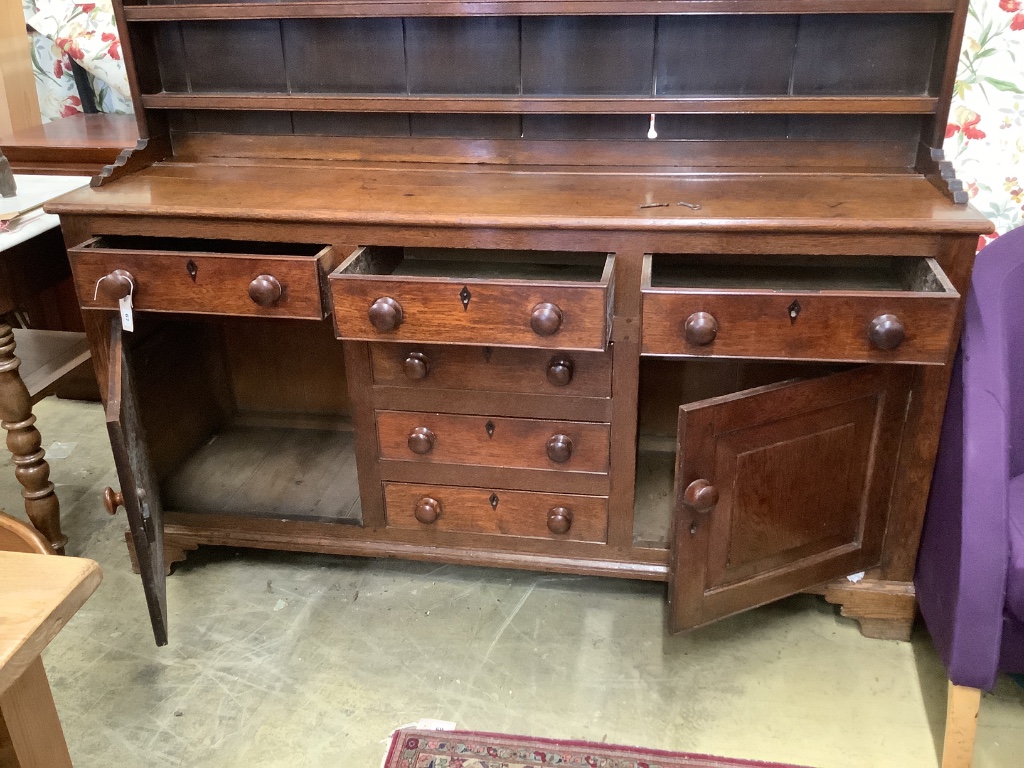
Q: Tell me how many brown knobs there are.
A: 14